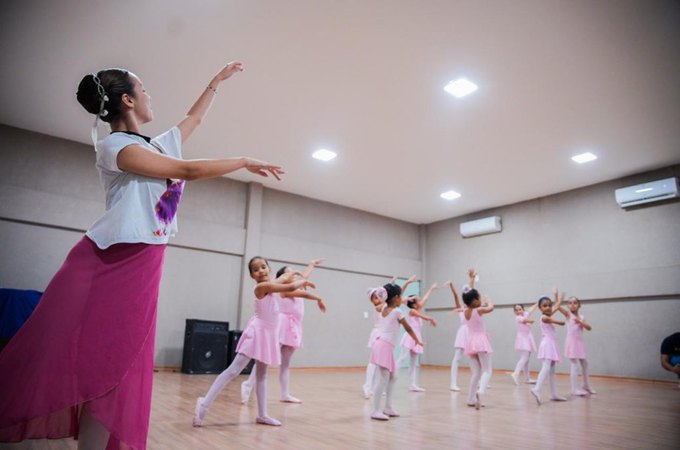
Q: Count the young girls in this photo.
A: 10